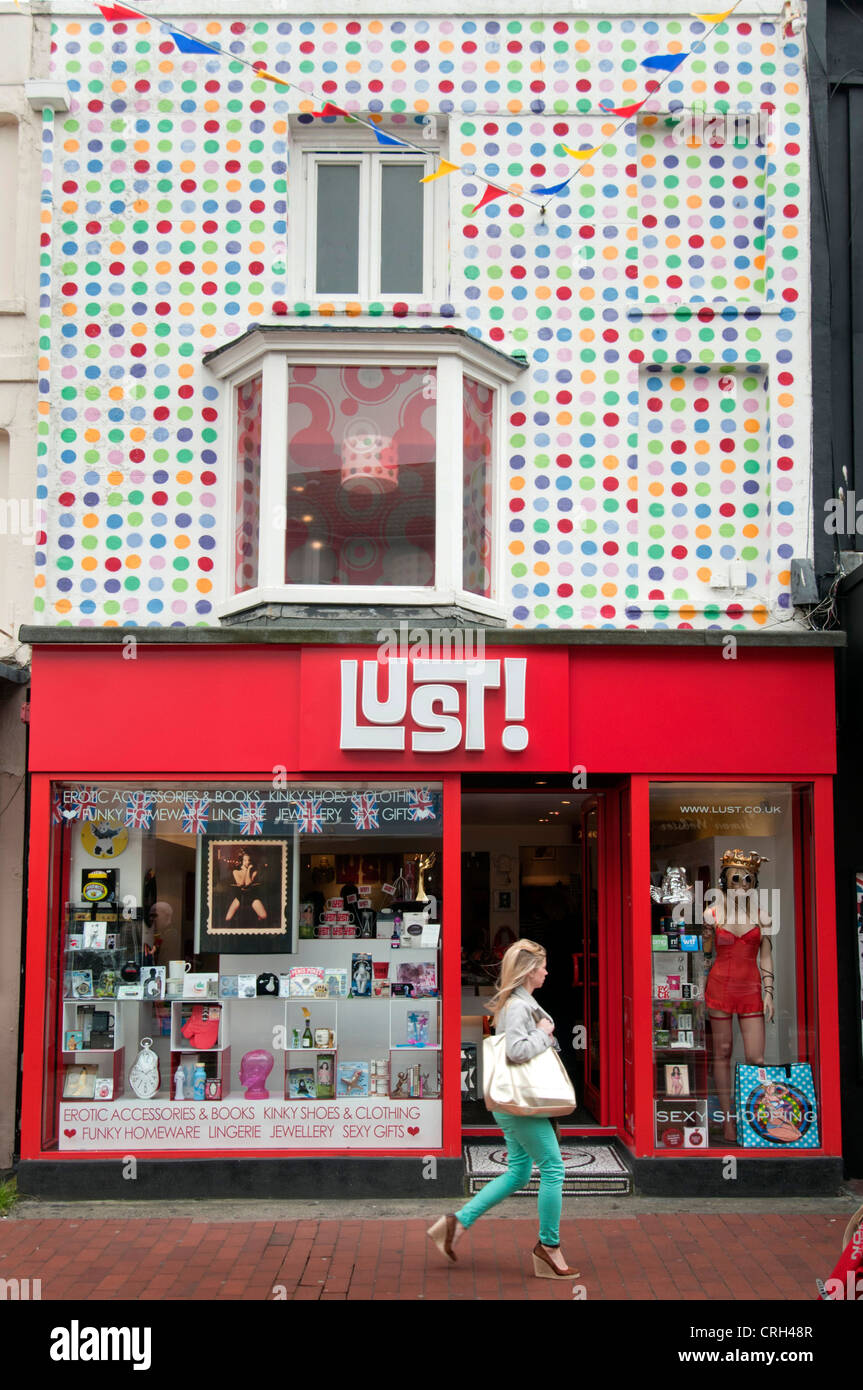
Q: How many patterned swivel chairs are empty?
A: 0